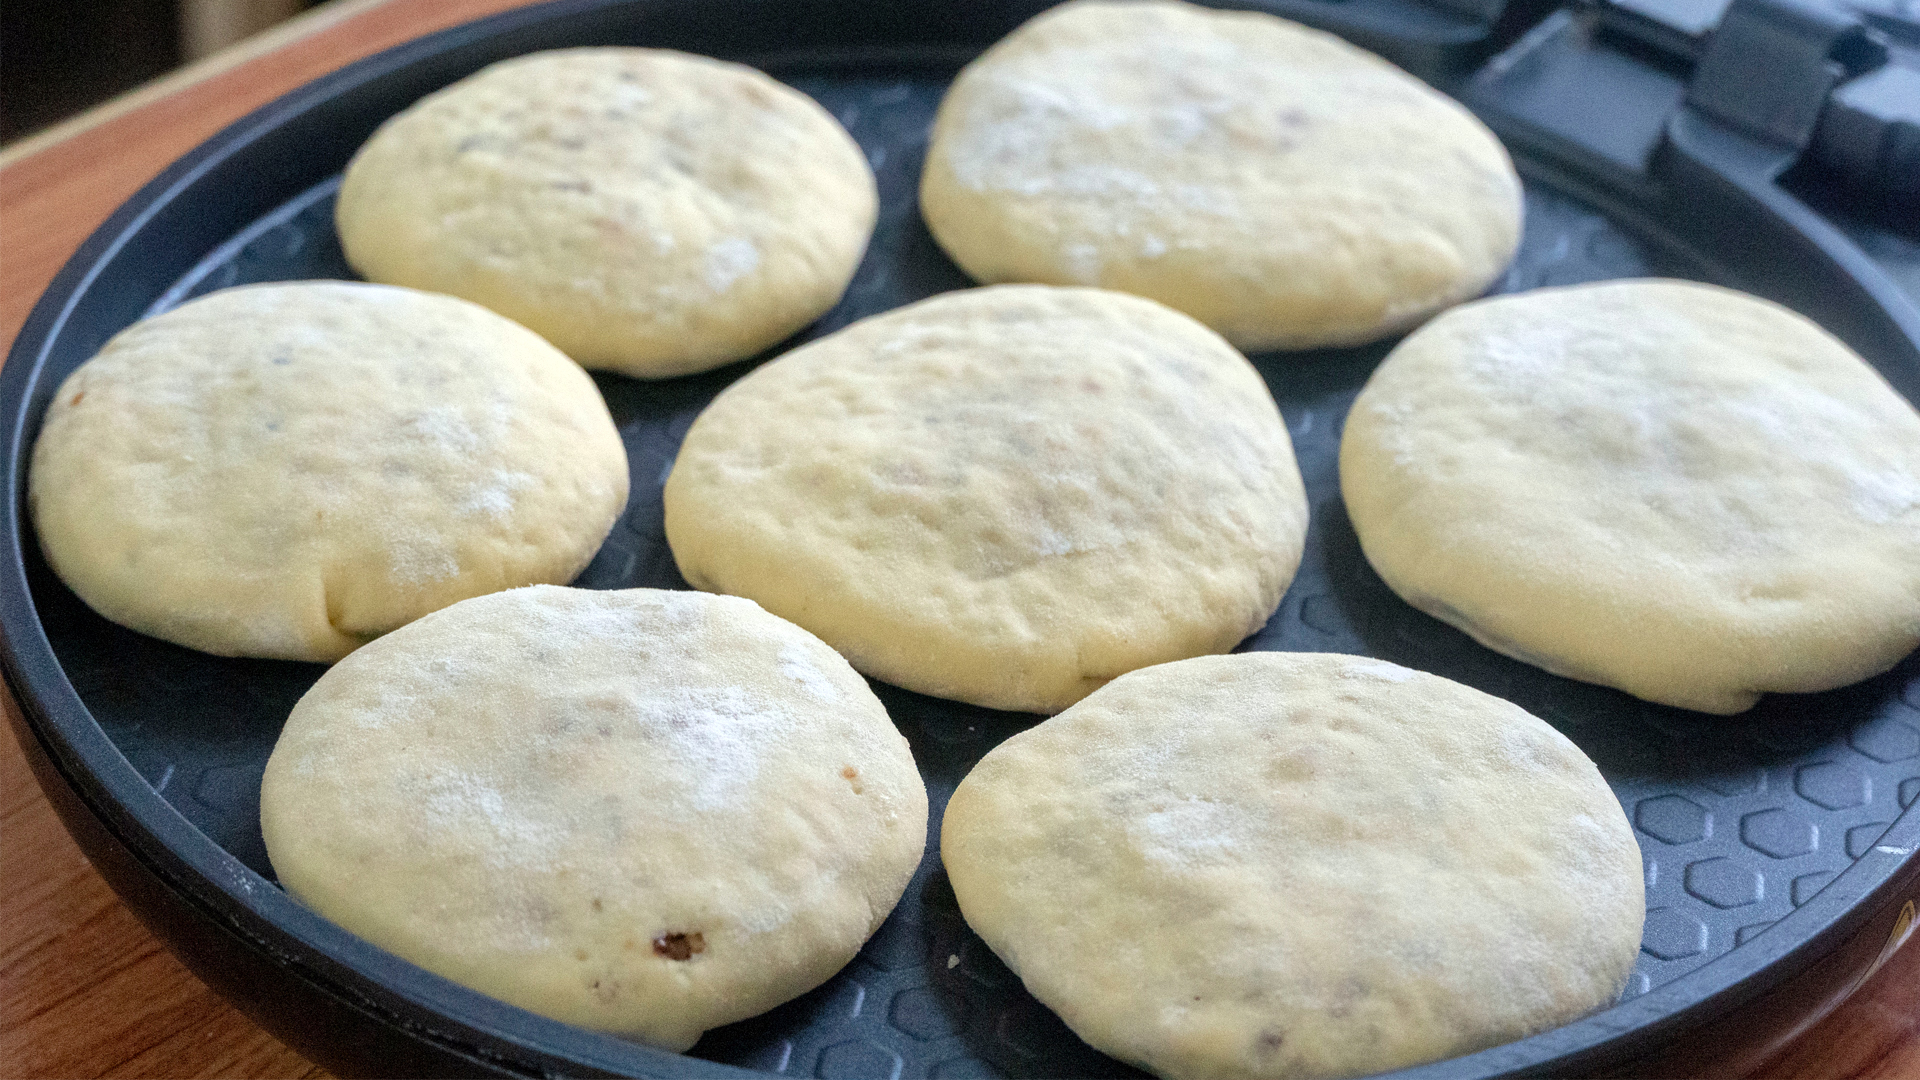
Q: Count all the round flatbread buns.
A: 7